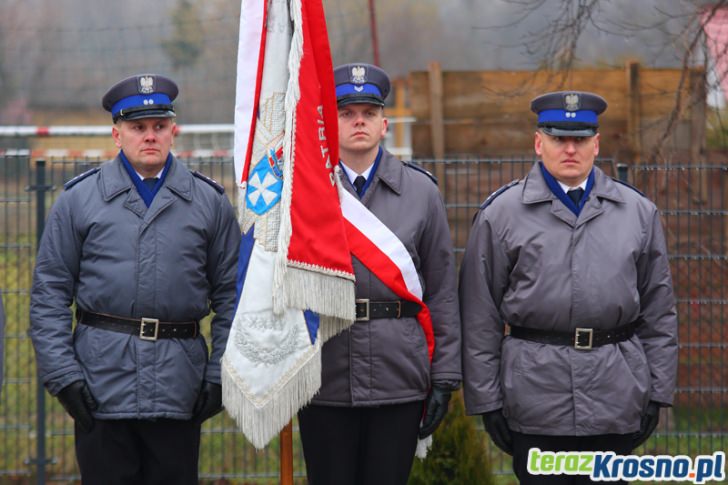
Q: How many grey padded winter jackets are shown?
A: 3